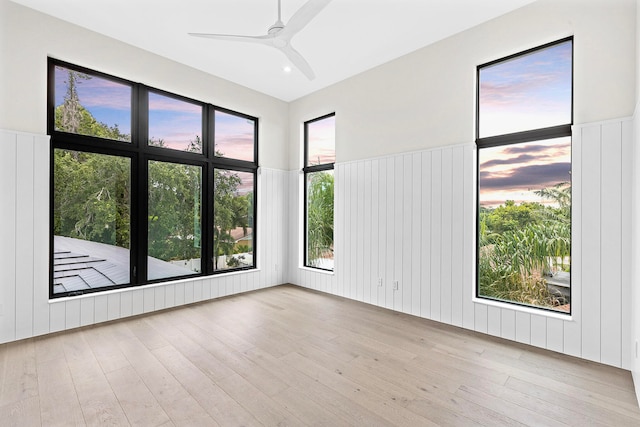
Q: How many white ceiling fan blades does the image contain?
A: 3